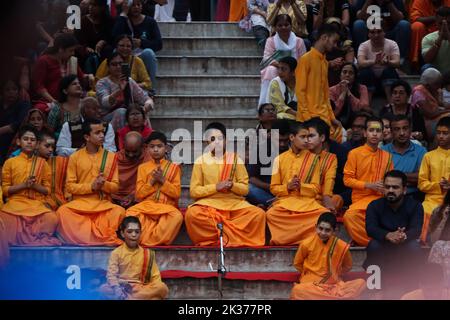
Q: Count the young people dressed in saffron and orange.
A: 12